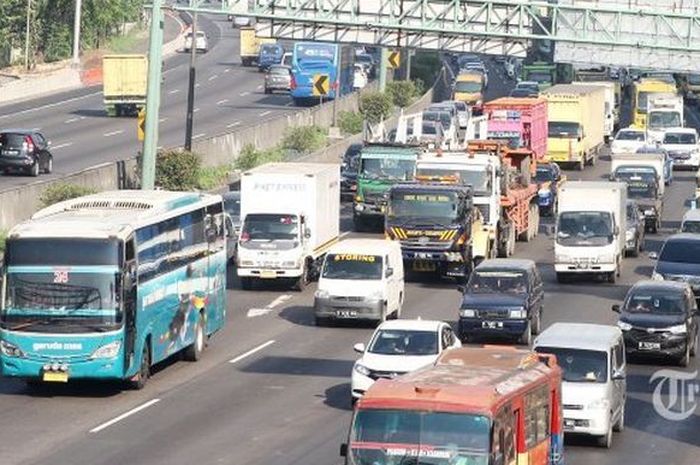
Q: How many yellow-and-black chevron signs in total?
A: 3